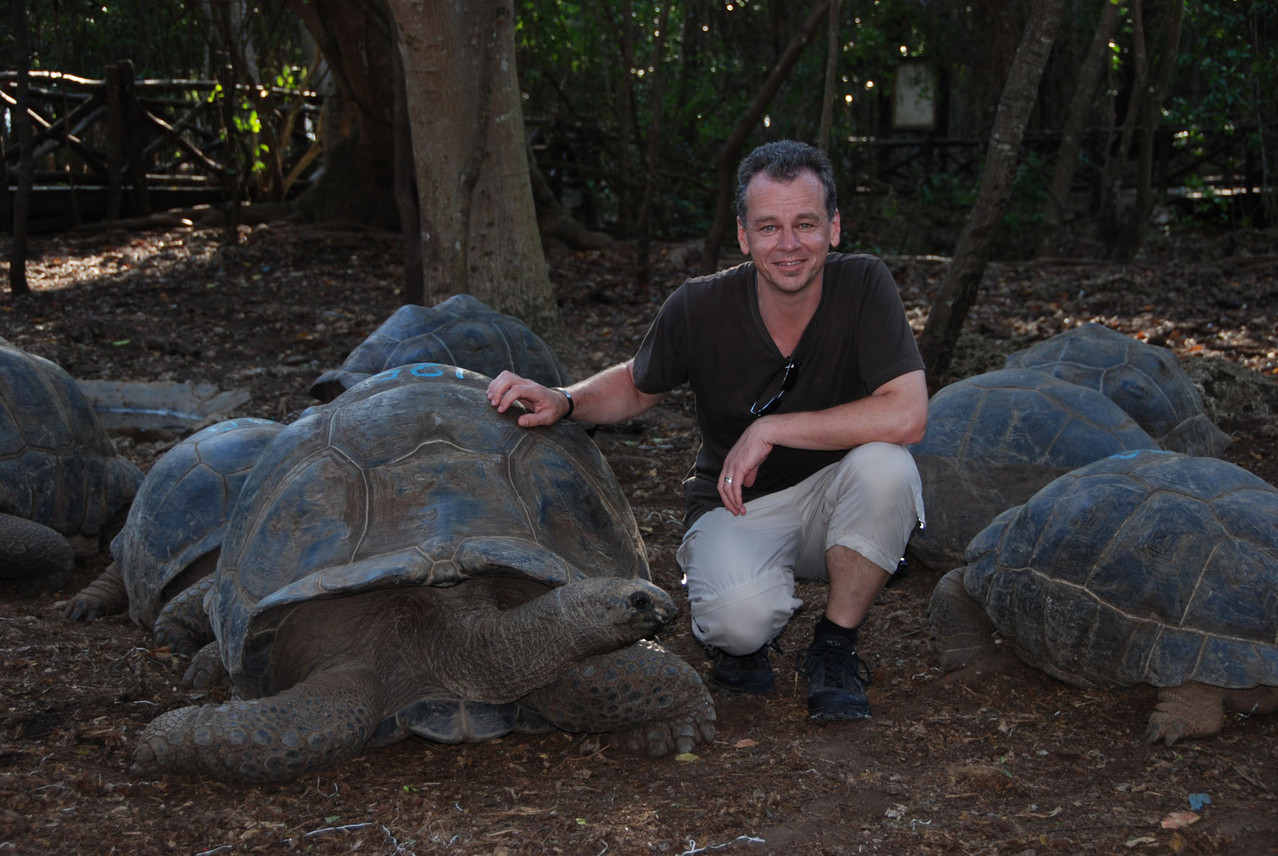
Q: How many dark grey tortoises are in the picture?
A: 7